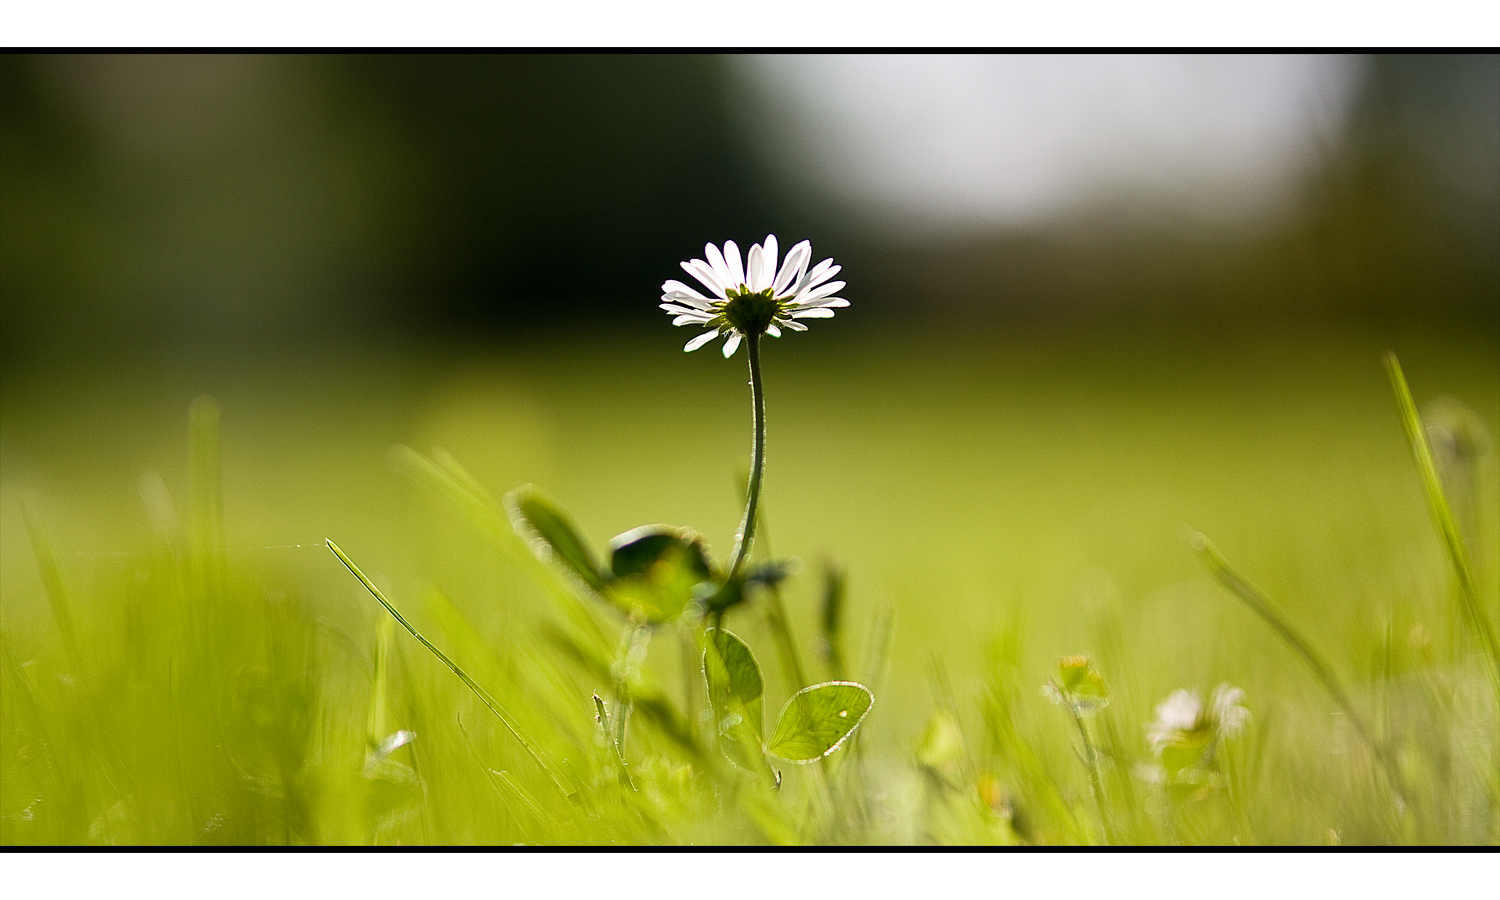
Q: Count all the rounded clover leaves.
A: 2